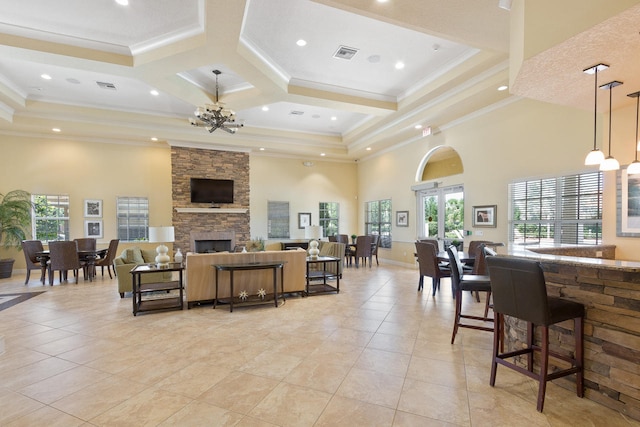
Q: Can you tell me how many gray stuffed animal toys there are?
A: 0